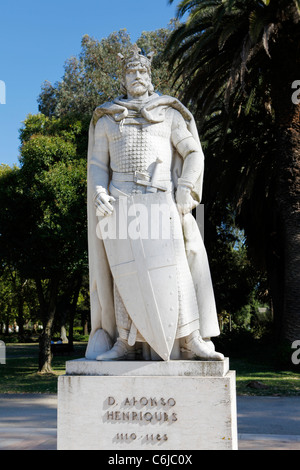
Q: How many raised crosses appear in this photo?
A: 1